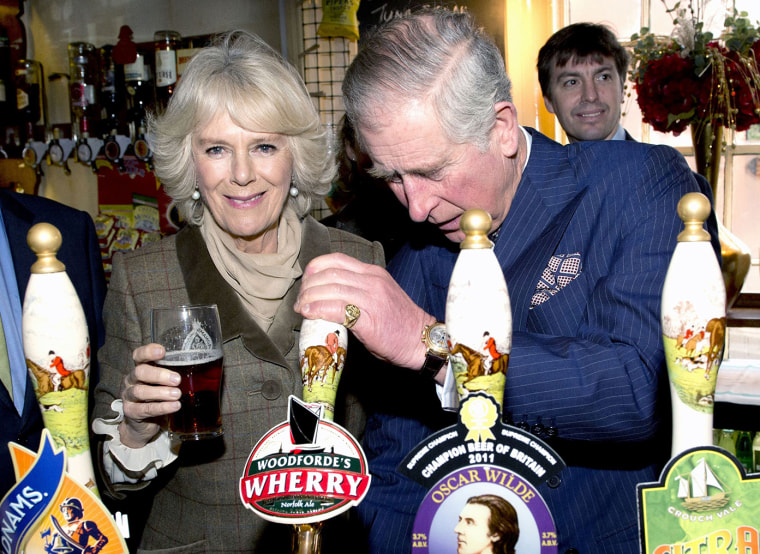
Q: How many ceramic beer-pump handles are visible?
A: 4